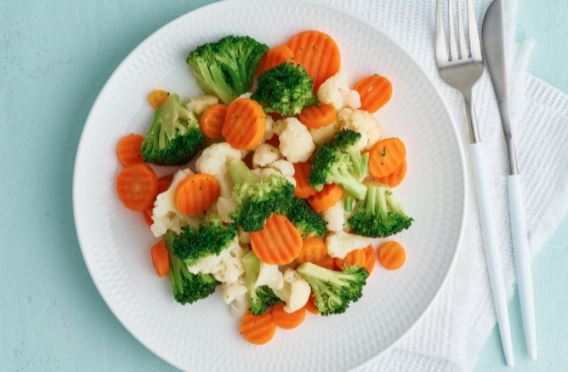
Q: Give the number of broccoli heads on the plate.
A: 11